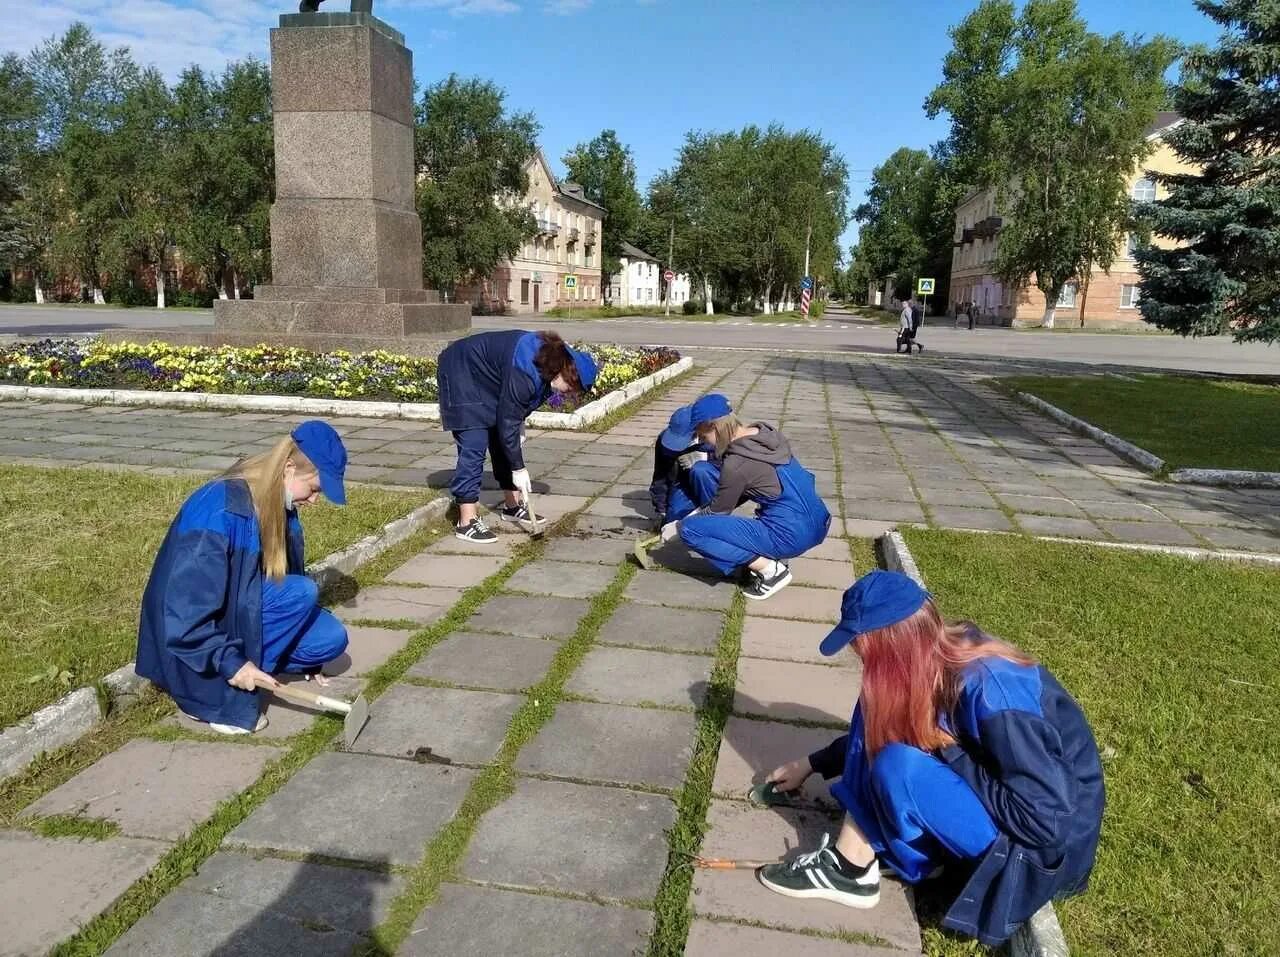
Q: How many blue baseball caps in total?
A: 5